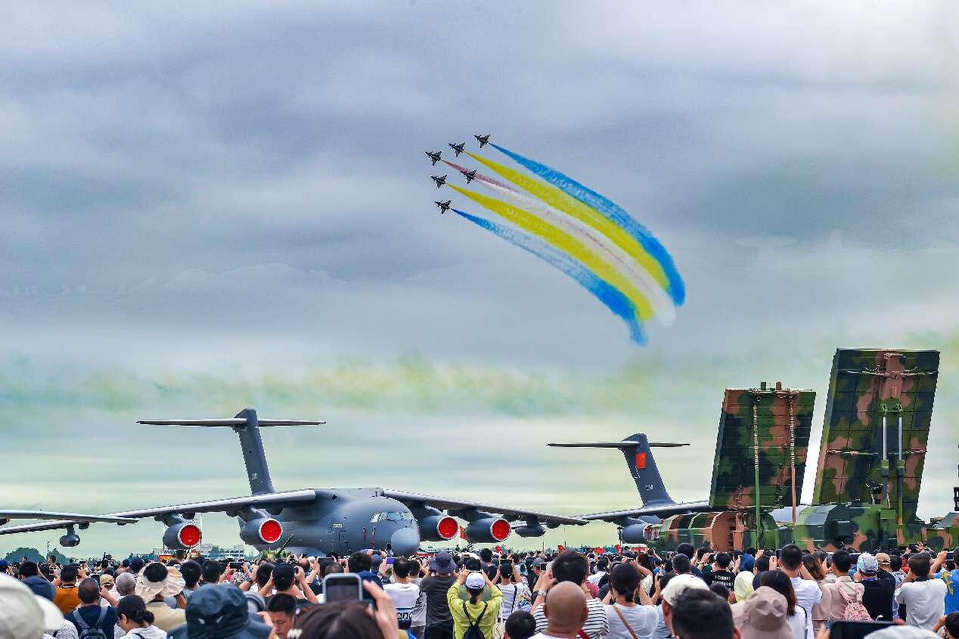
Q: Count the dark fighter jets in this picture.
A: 6